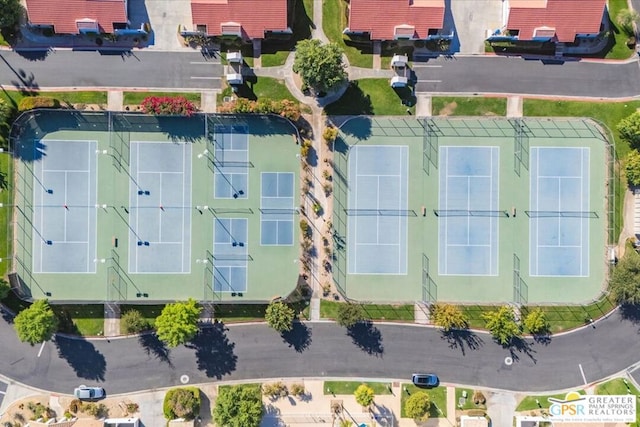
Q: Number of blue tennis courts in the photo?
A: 5